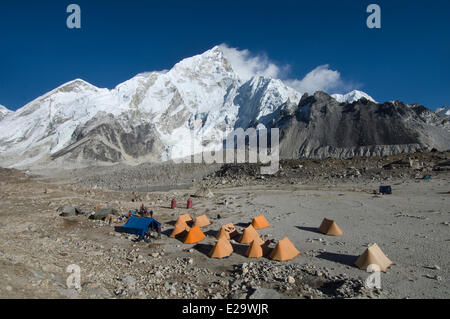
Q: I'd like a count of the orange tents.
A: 12